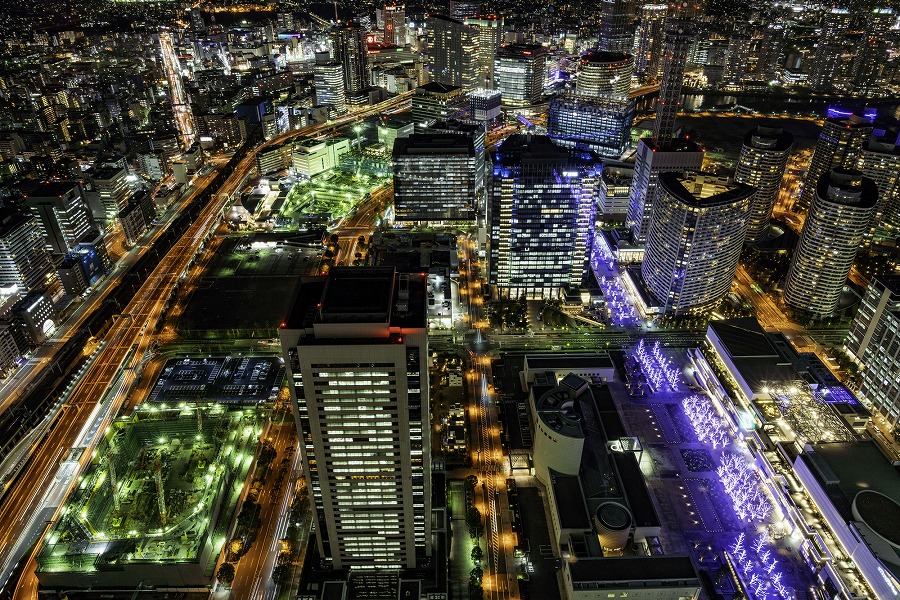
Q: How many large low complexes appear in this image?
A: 2